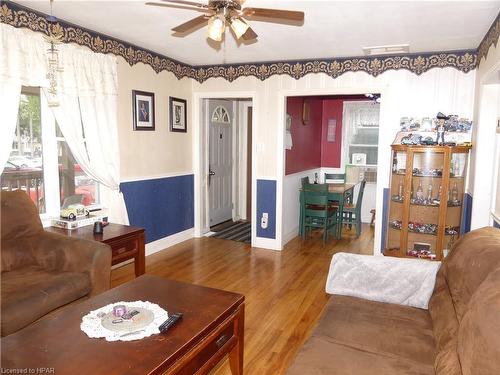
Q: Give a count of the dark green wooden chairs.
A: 4